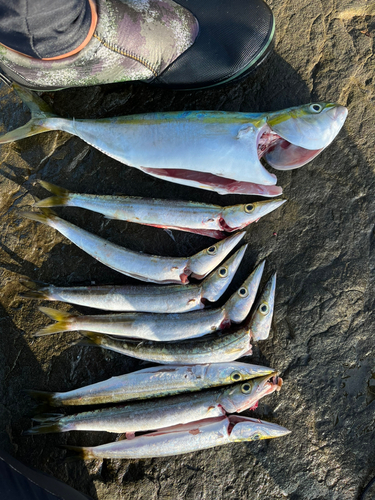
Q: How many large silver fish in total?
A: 1